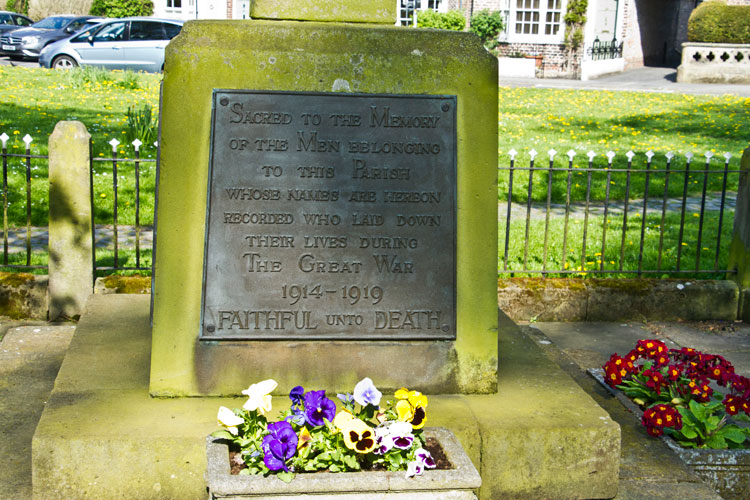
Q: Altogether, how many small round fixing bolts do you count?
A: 4